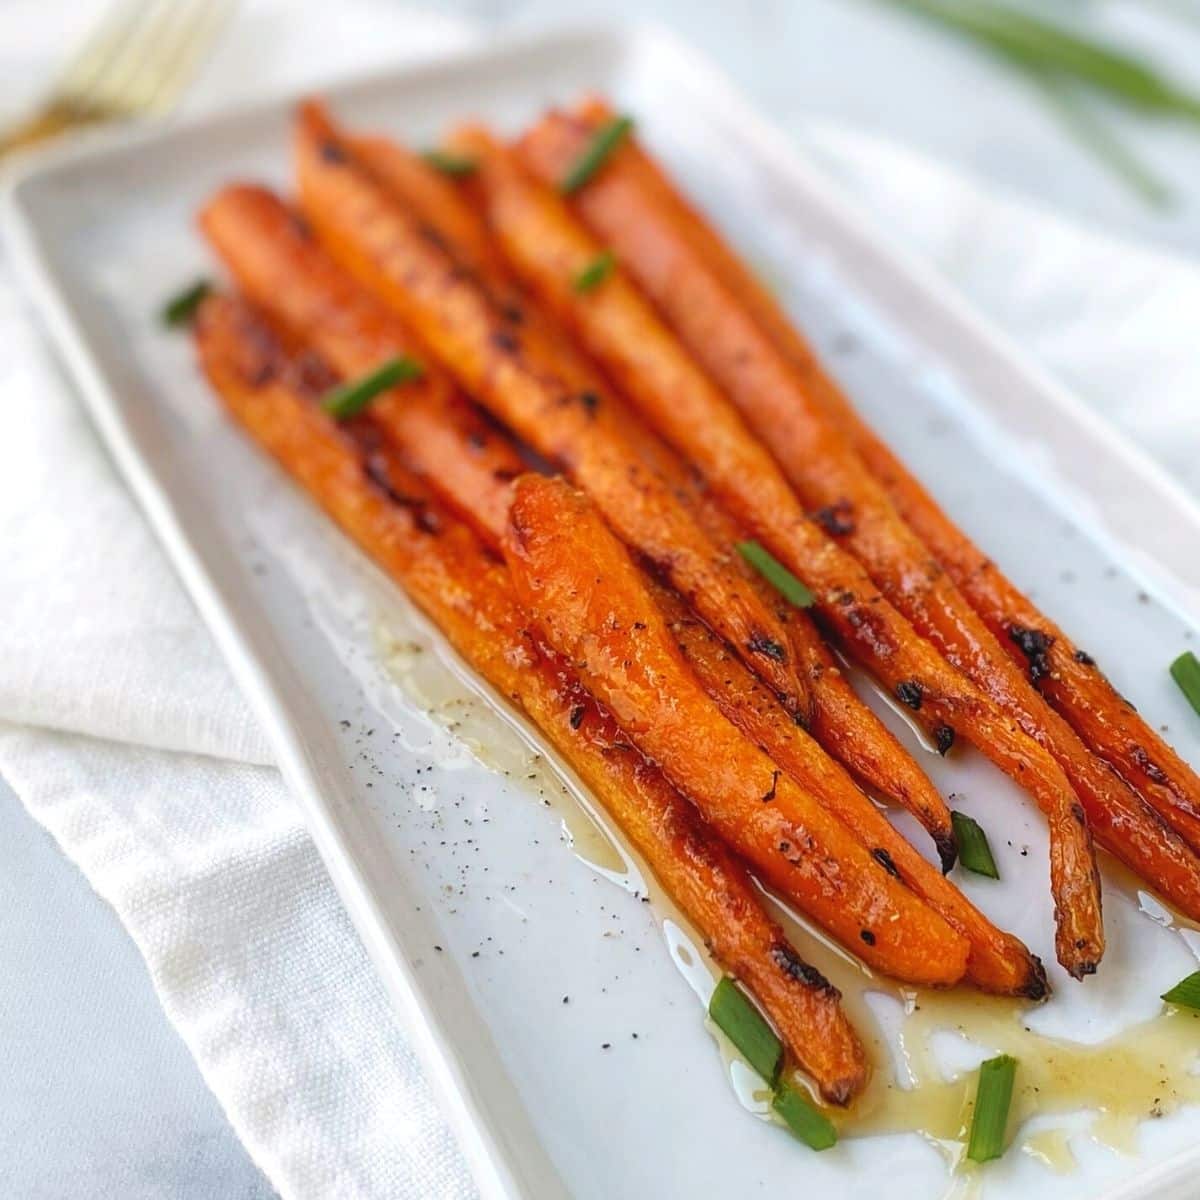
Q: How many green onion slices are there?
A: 12